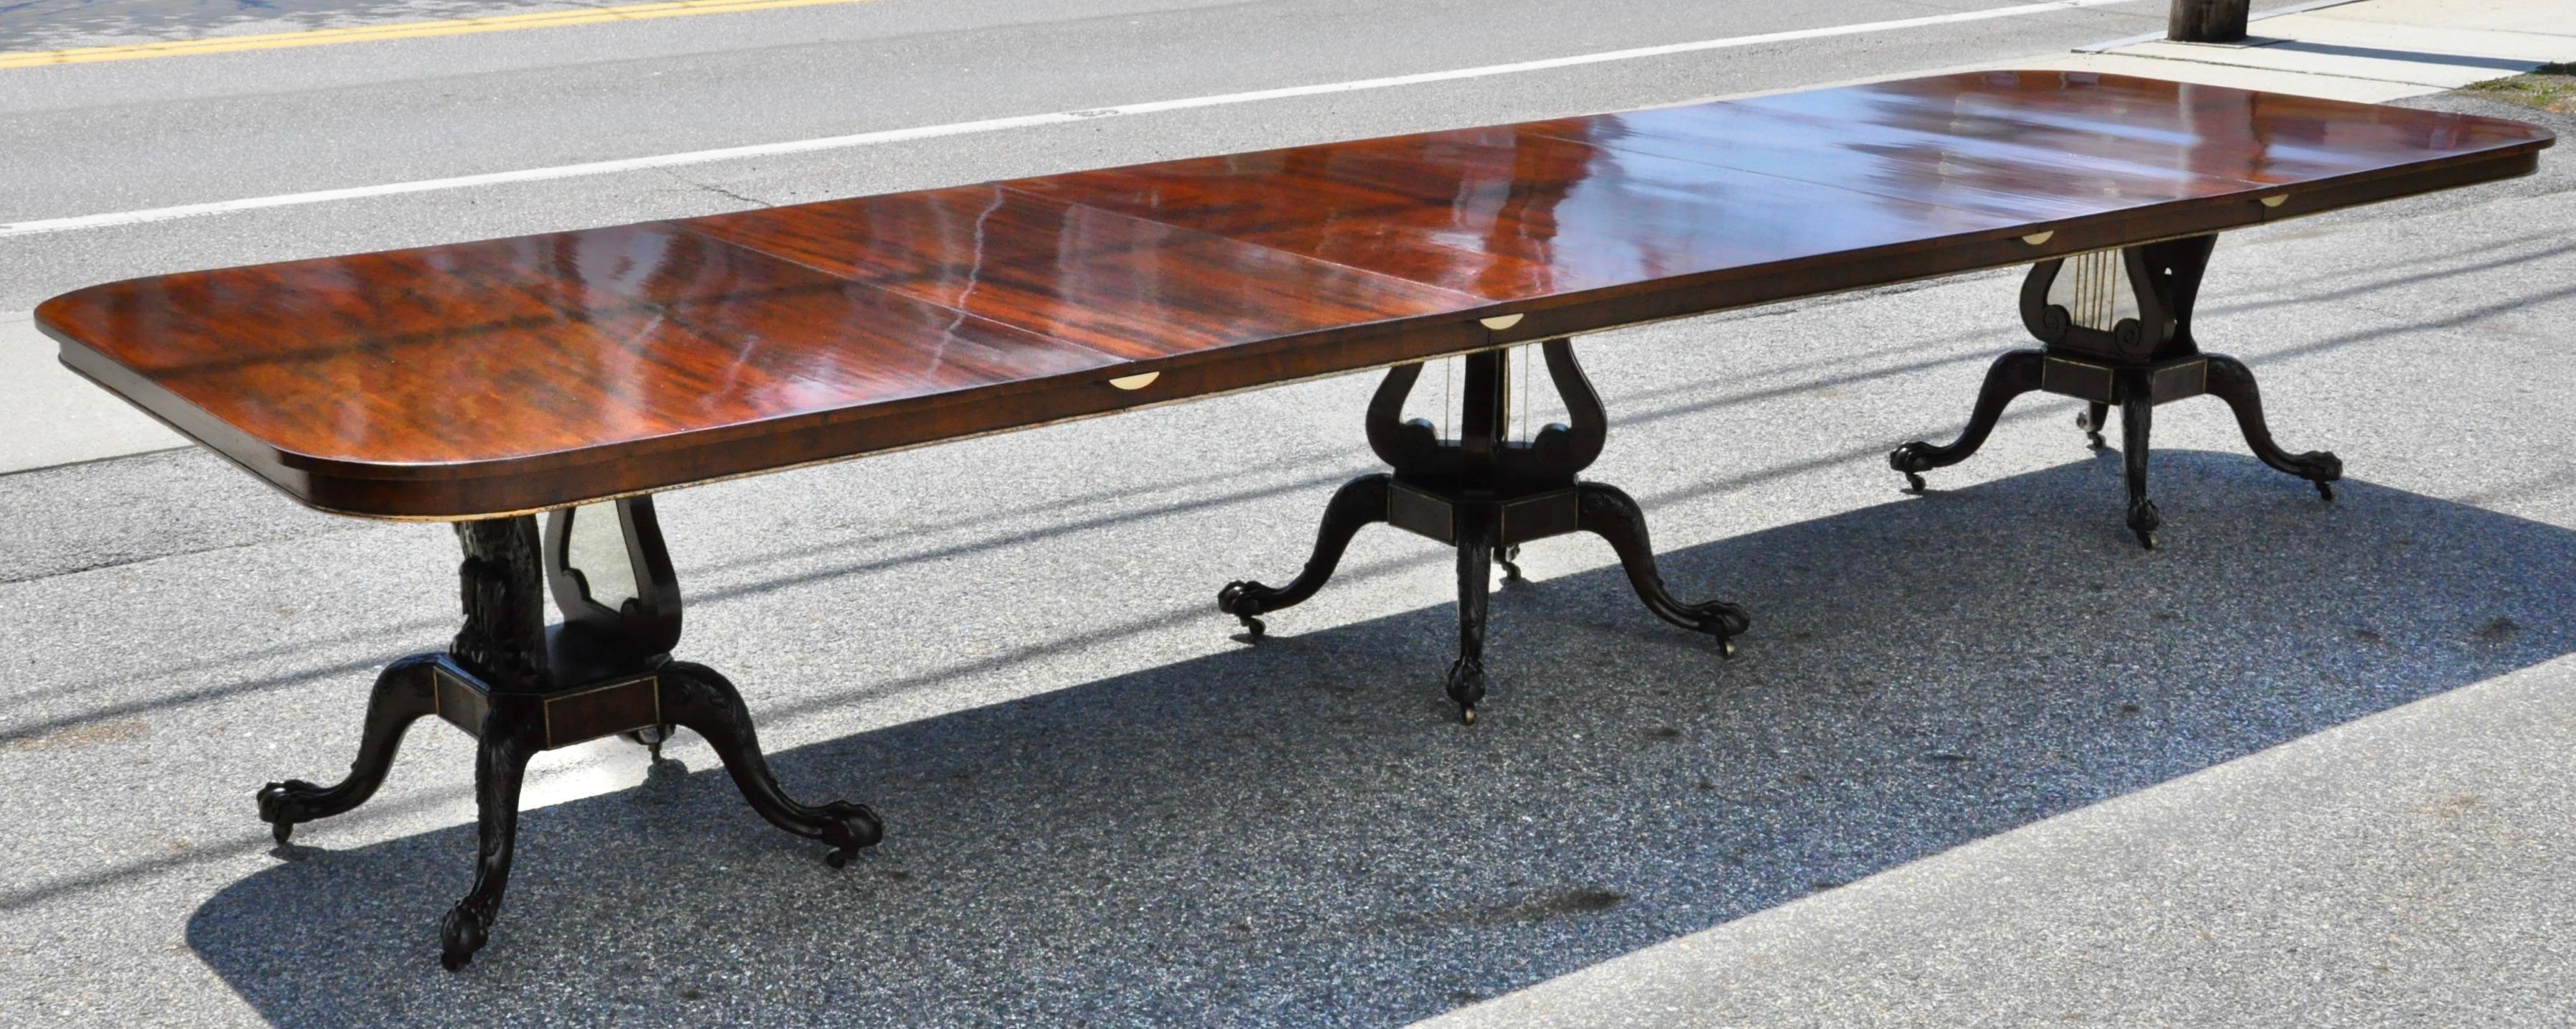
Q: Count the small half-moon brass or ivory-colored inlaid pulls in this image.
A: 4